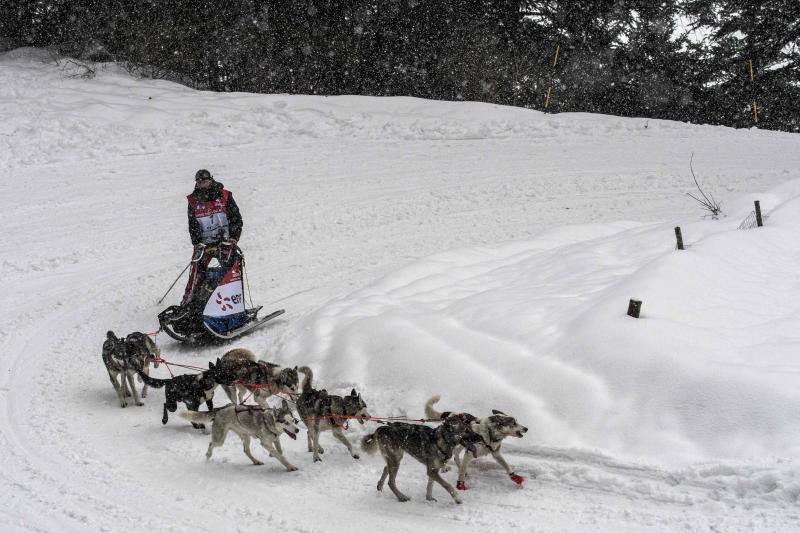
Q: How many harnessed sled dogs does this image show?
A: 8